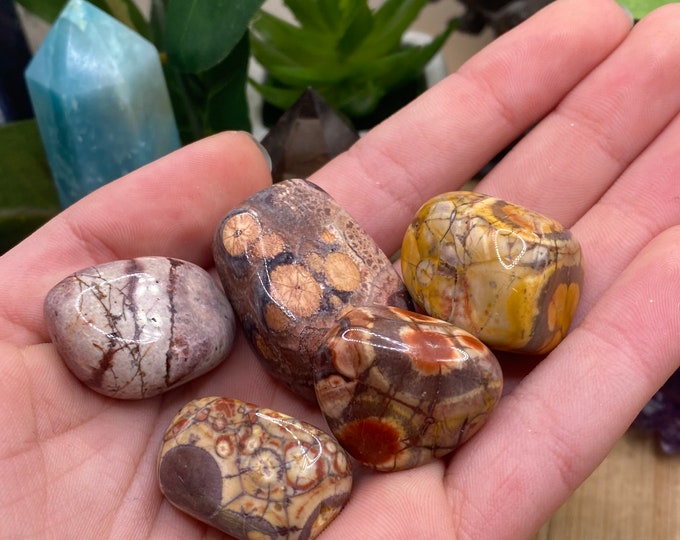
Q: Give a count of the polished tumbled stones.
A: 5